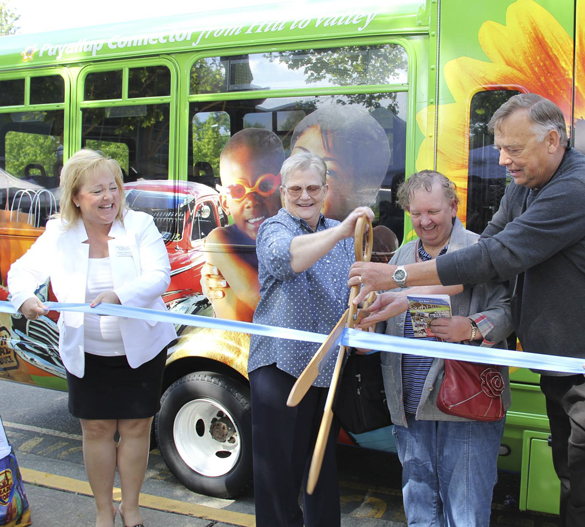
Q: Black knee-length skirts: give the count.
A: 1